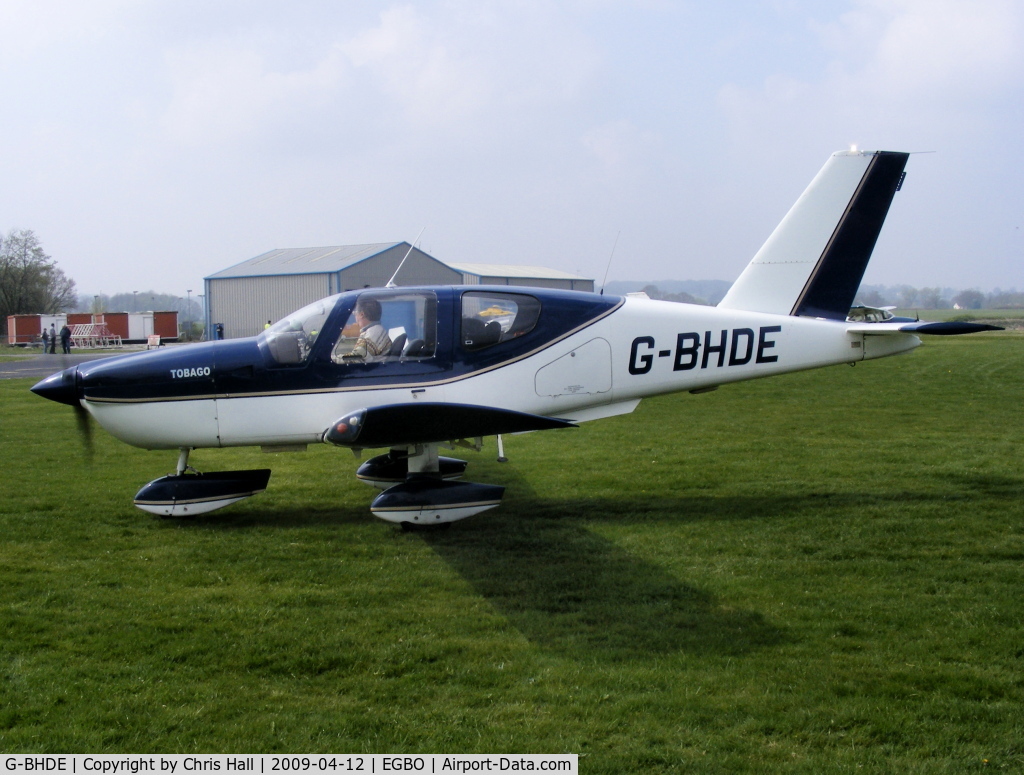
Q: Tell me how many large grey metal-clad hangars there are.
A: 2